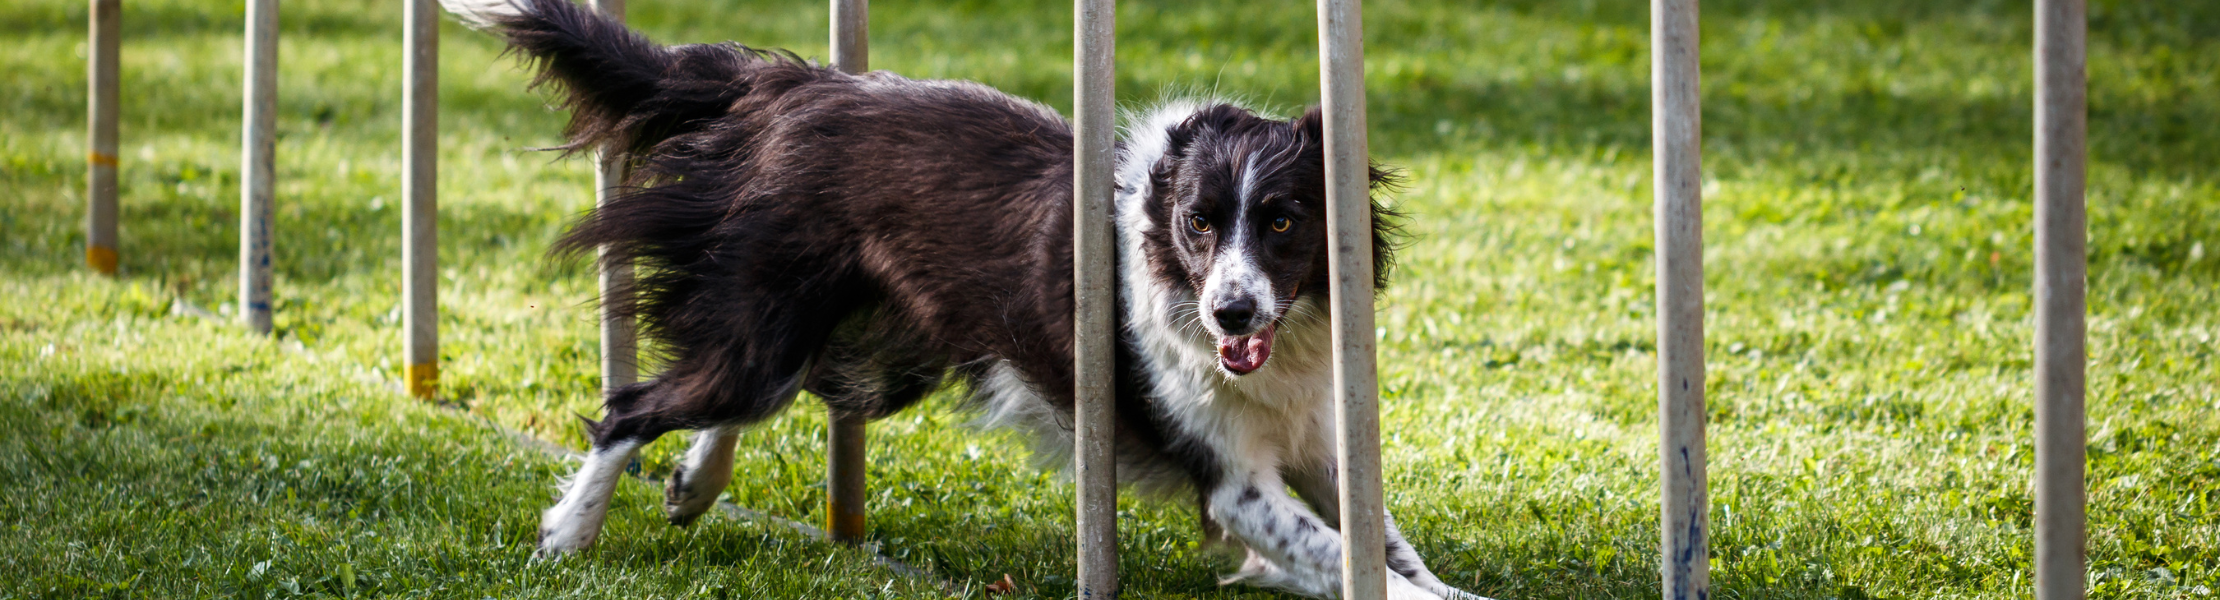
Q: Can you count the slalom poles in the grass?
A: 9